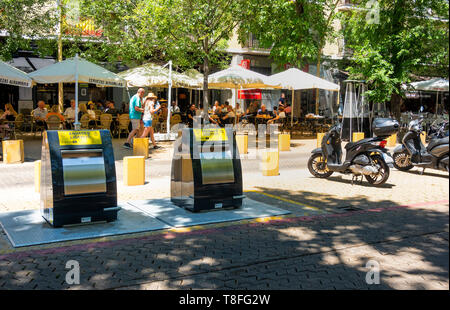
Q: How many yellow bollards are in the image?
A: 11